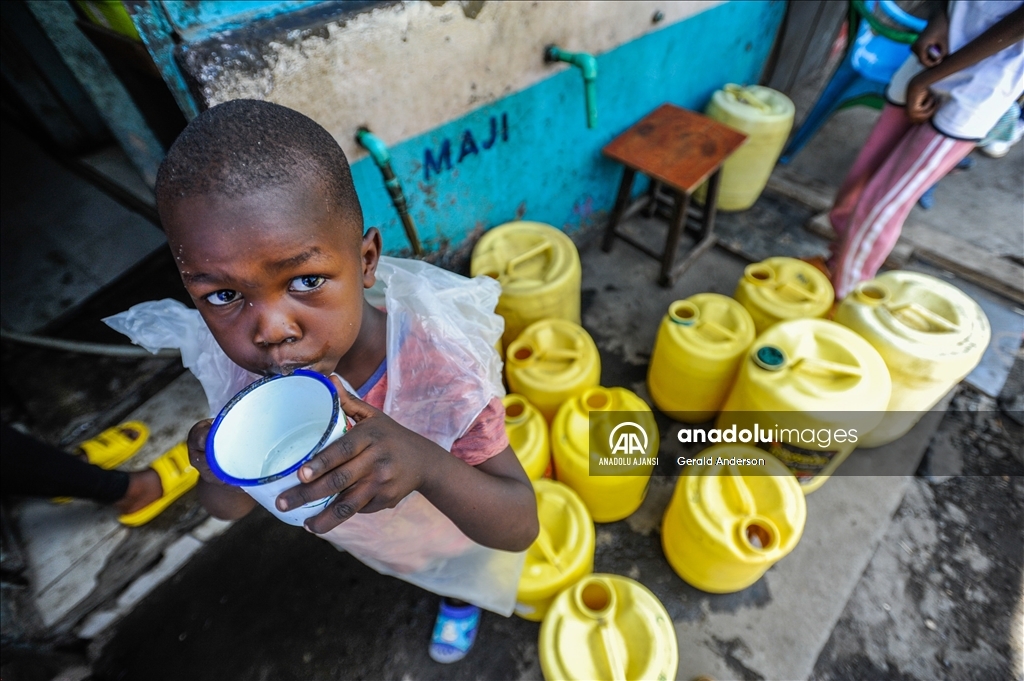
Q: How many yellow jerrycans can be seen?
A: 12